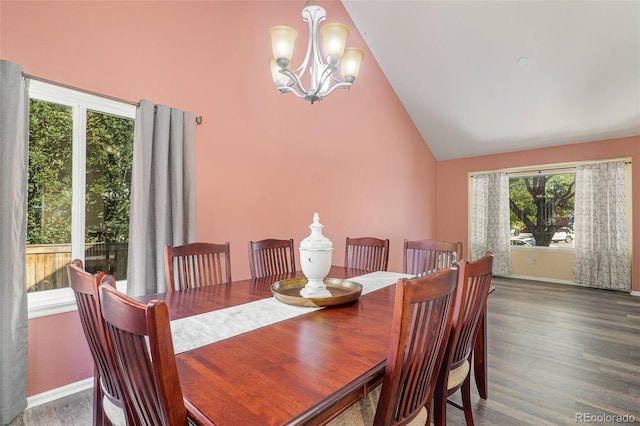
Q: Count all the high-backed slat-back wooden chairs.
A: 8